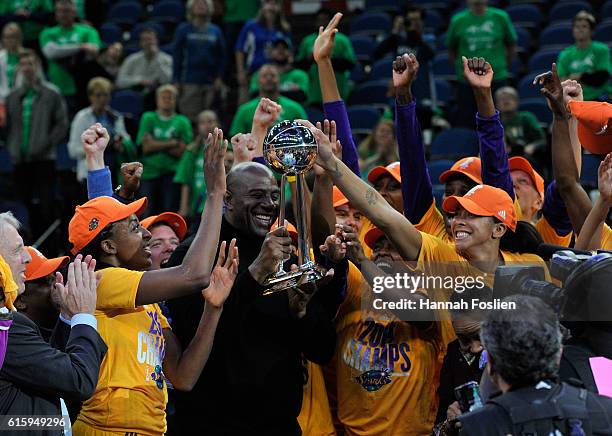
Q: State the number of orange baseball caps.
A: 11